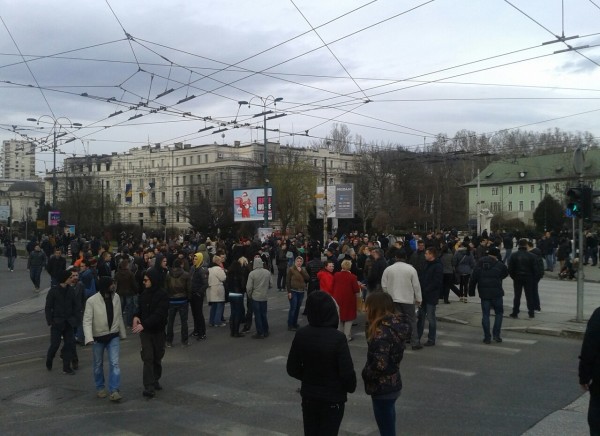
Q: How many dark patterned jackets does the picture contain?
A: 1